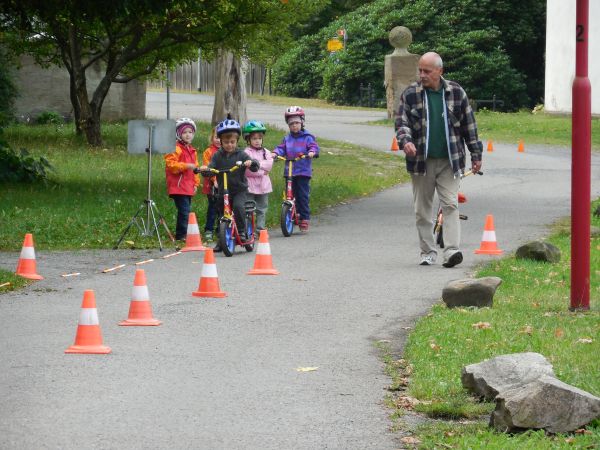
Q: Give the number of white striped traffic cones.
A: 7